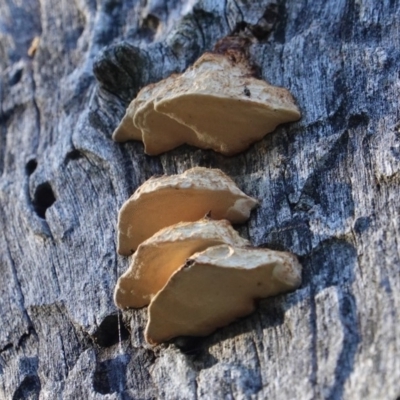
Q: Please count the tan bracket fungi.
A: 4